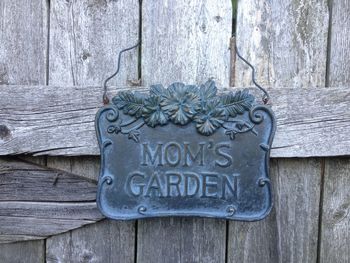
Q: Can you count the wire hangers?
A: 2